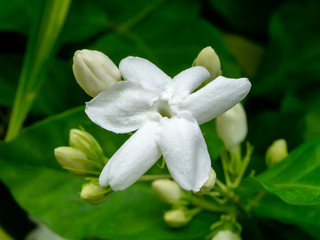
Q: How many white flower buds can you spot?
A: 11